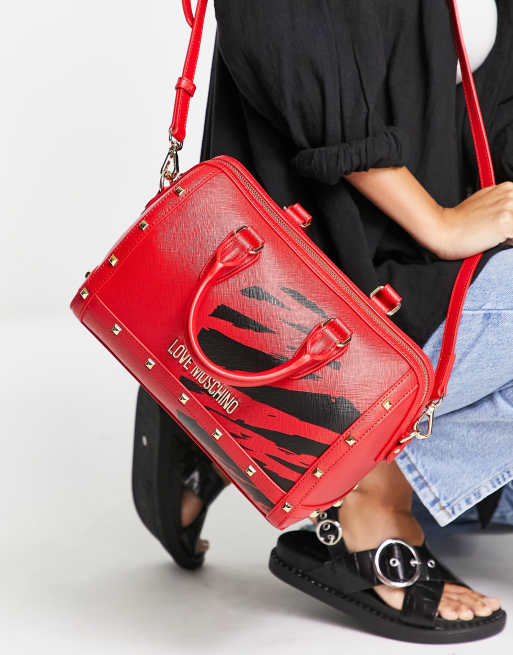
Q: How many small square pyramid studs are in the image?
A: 13